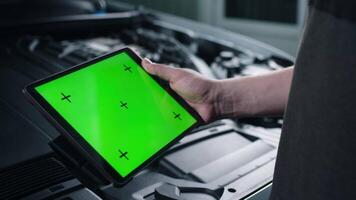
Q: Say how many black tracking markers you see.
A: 5